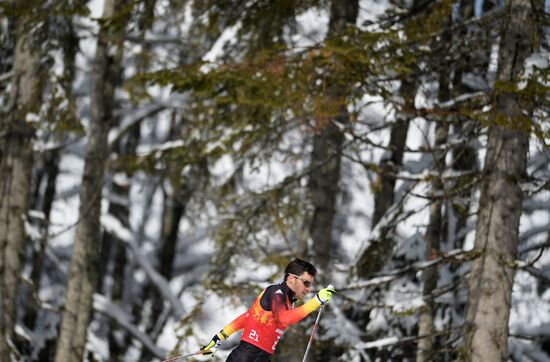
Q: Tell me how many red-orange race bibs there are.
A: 1